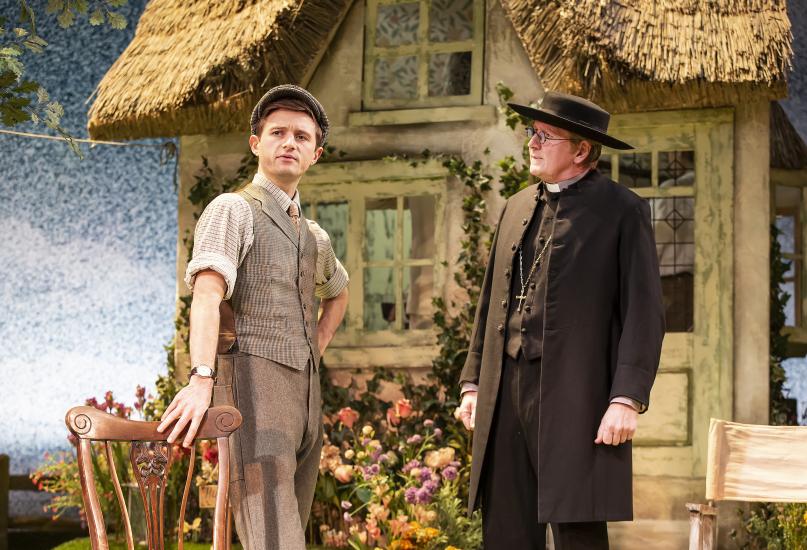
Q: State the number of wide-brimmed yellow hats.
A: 0